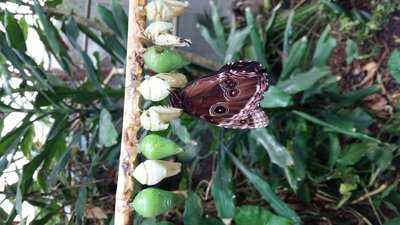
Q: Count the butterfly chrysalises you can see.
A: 8